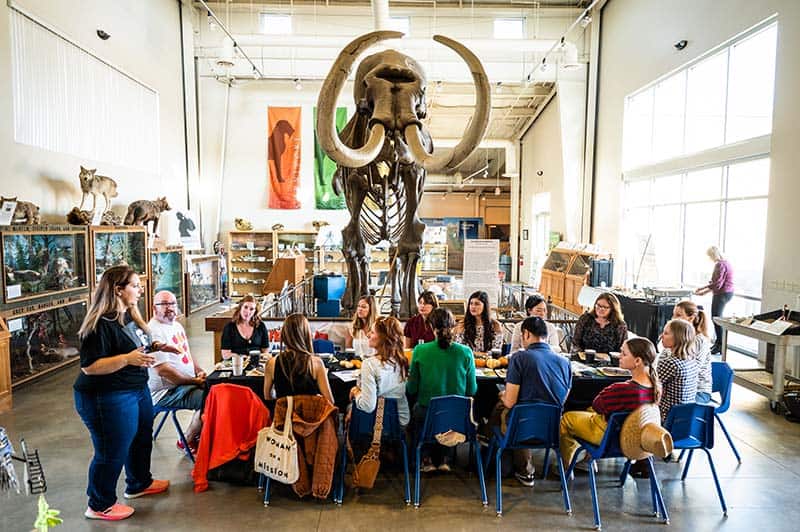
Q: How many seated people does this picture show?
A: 14